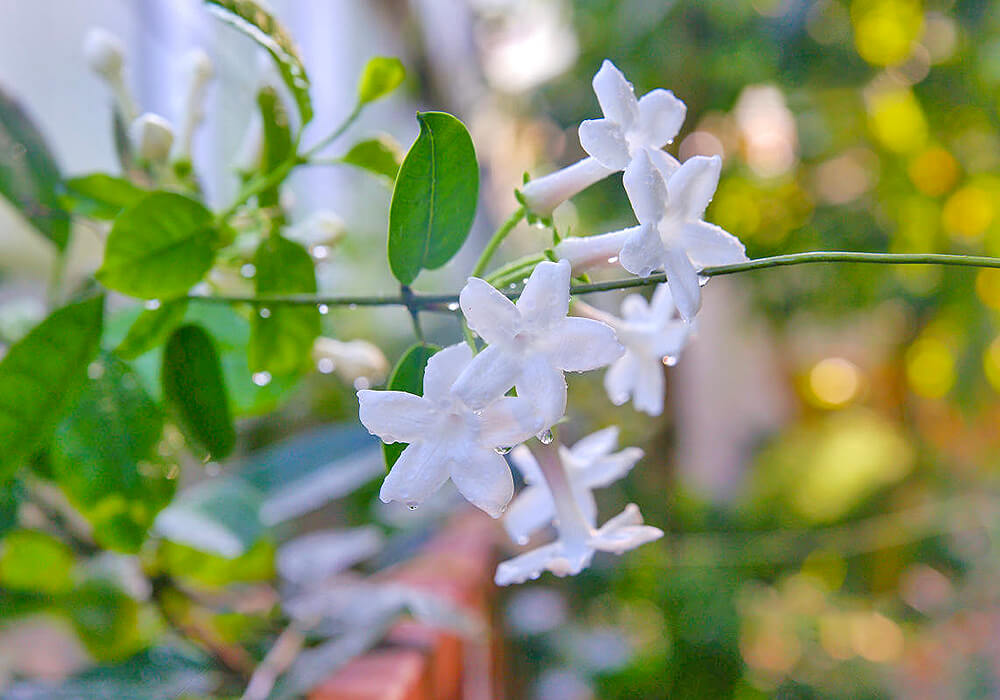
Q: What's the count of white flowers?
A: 7